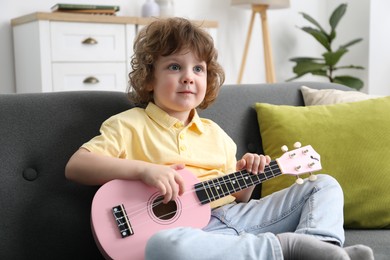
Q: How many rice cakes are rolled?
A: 0